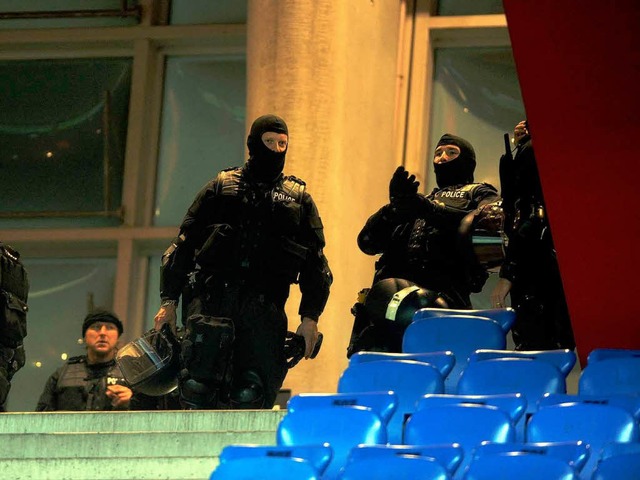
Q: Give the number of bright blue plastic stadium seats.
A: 11